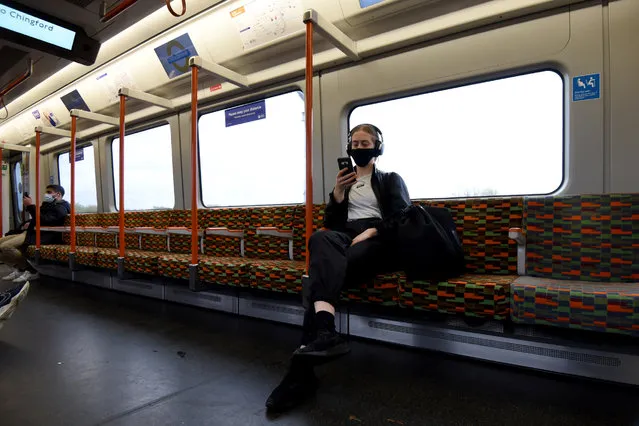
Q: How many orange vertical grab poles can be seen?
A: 6